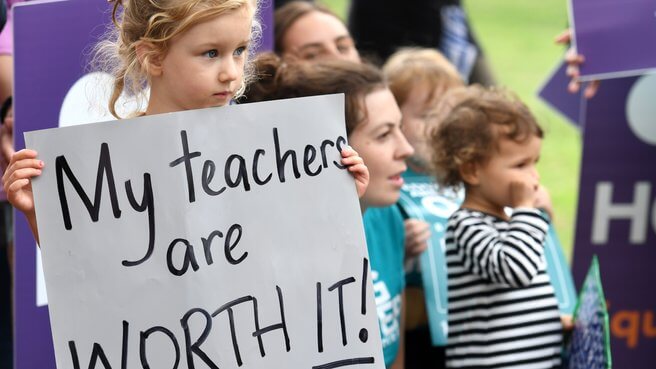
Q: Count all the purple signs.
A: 4